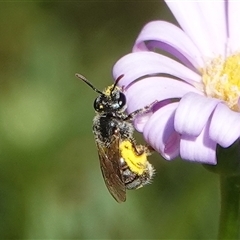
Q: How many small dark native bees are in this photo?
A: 1